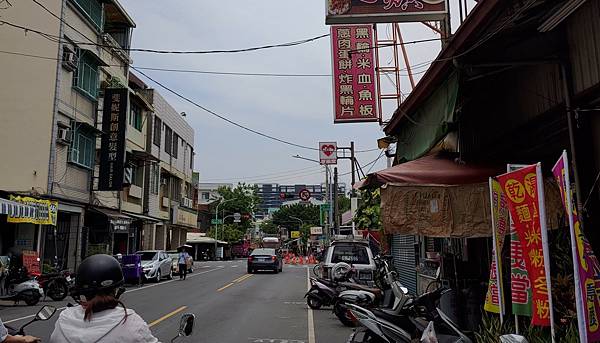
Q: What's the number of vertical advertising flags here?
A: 4